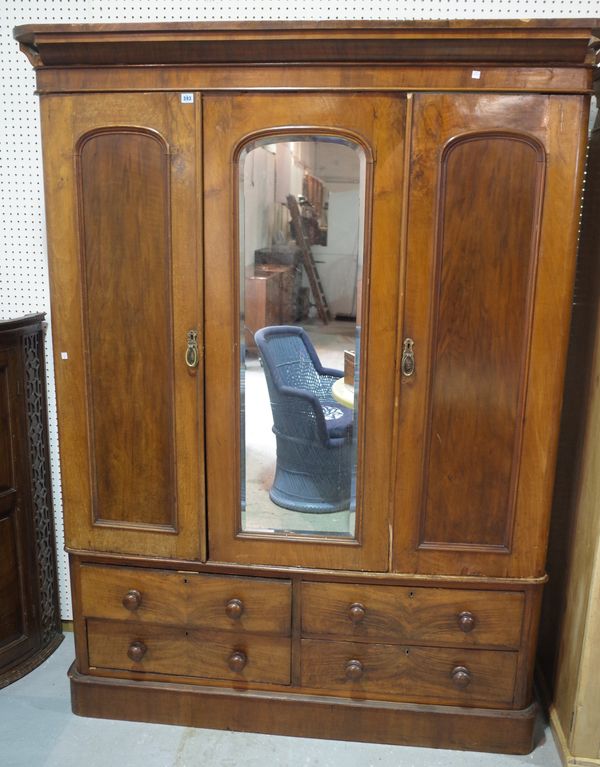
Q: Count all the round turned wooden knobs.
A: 8